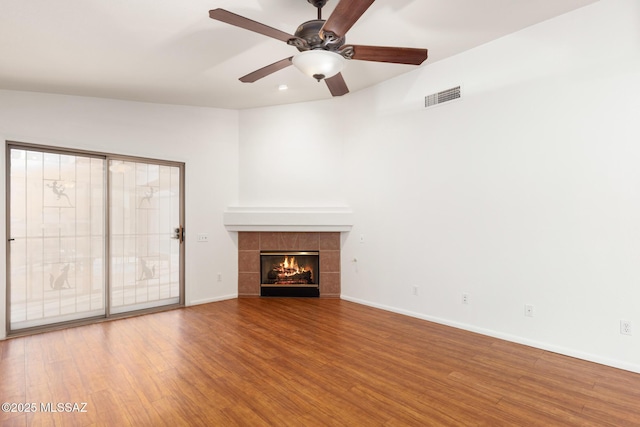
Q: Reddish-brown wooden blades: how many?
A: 5